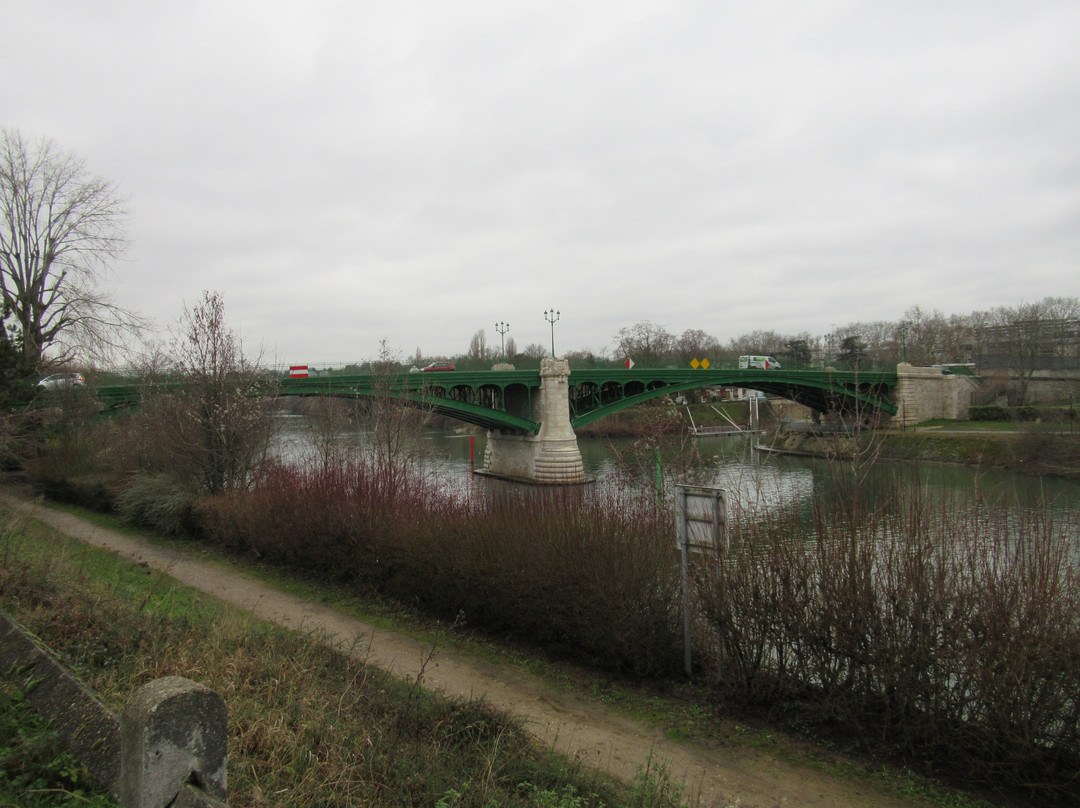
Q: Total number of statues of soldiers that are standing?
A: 0